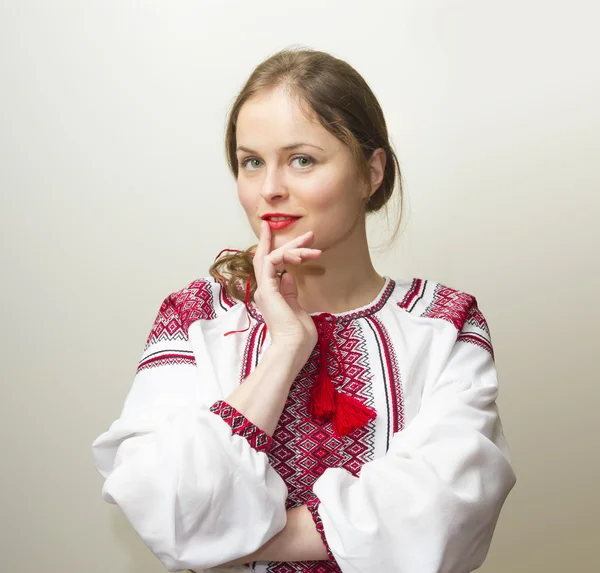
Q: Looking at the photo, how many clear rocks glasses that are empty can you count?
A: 0